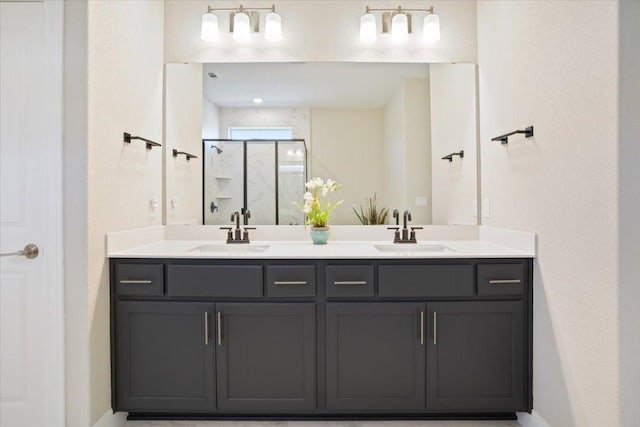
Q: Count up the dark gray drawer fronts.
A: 6